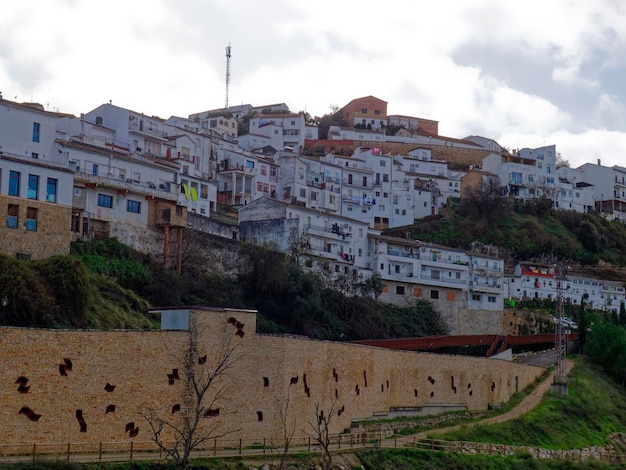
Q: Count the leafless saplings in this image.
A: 3